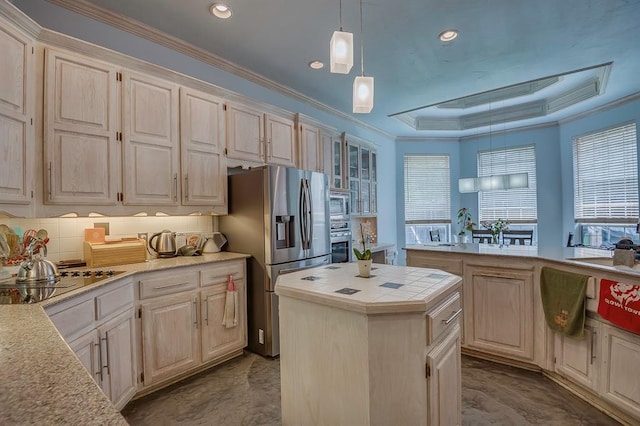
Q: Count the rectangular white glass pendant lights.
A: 2